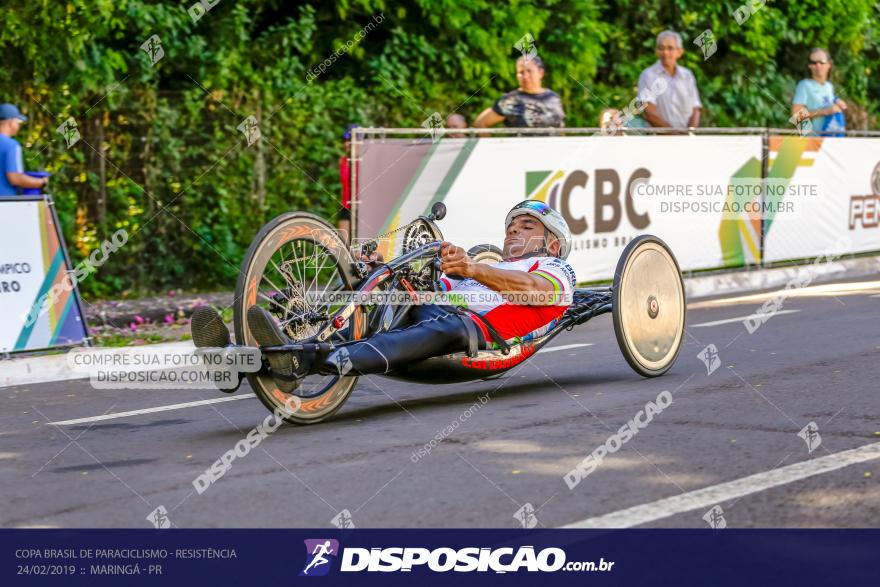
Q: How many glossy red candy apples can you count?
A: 0